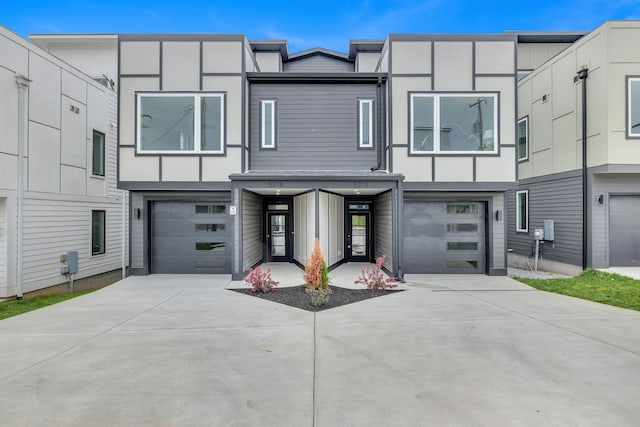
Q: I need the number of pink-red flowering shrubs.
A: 2